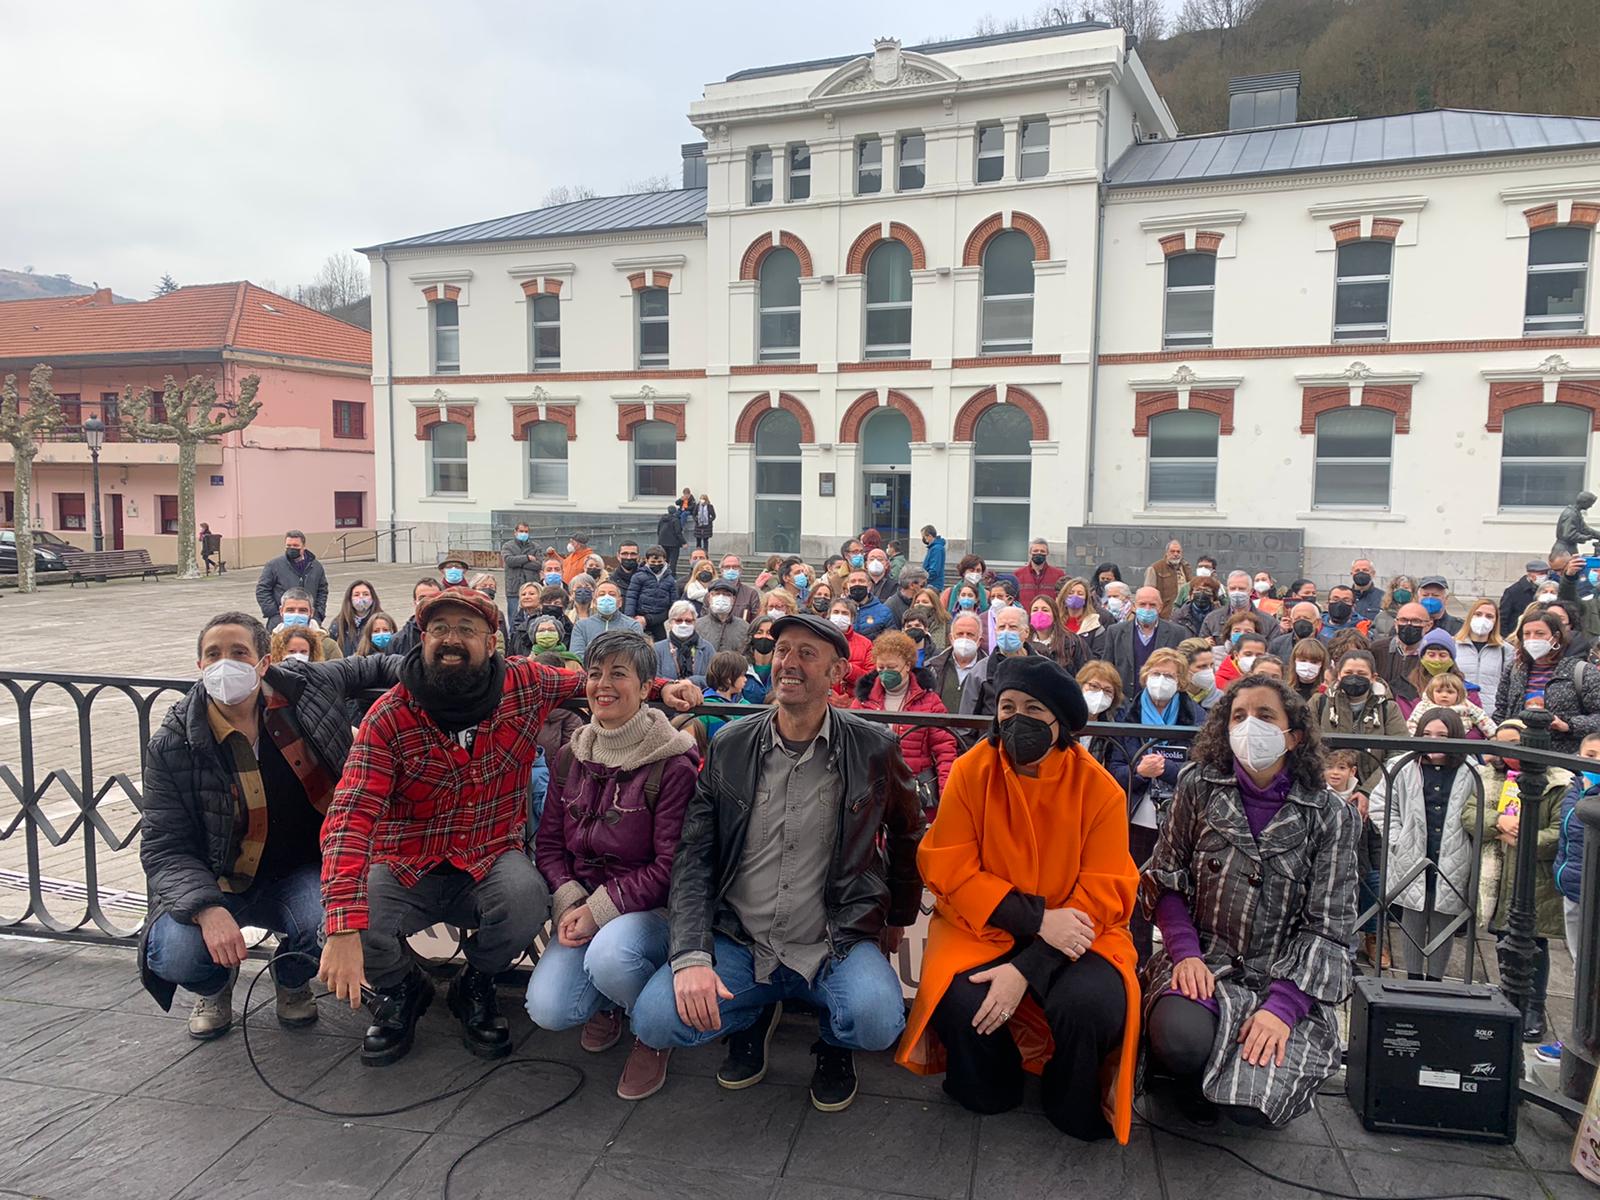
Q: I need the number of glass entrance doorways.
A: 1